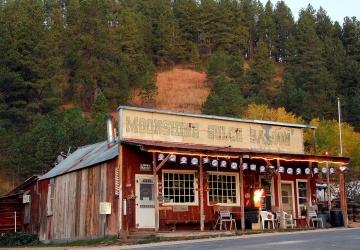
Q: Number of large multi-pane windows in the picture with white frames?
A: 2